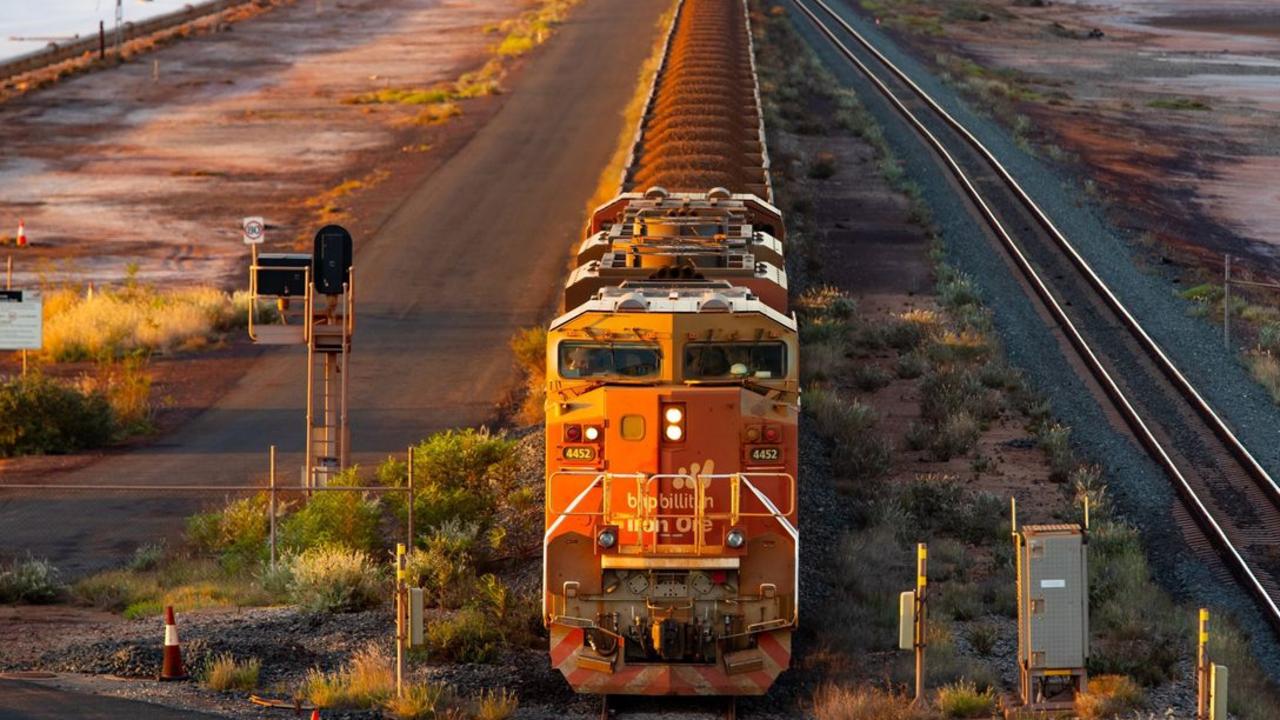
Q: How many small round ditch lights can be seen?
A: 2